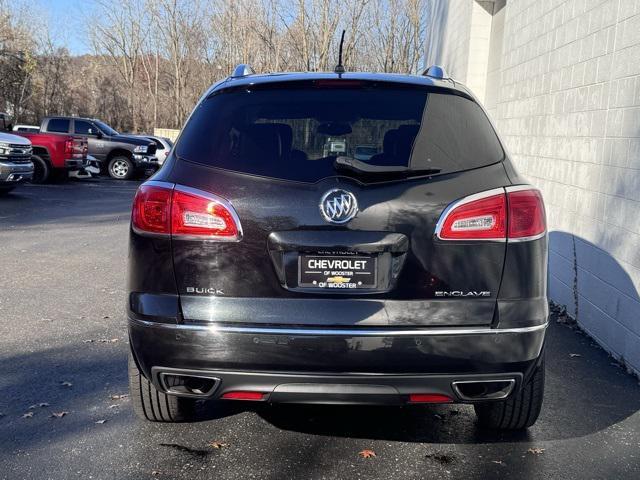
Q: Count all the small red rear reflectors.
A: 2